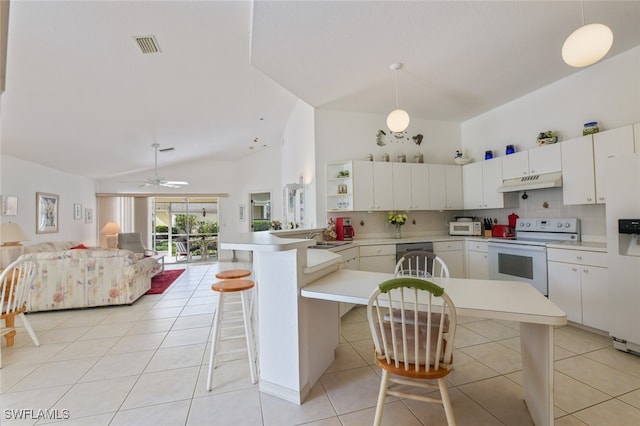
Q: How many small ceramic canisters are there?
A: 4